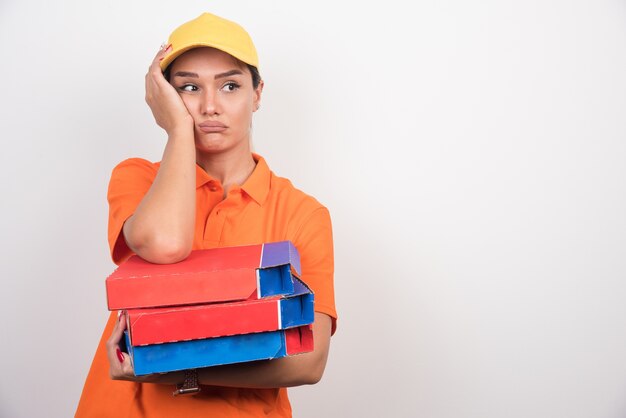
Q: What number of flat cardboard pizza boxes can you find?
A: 3